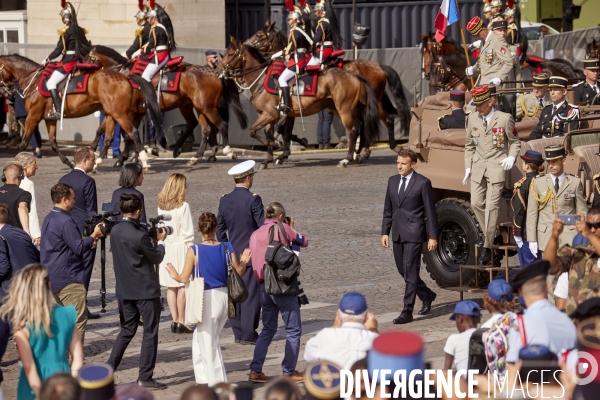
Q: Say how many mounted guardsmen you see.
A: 9